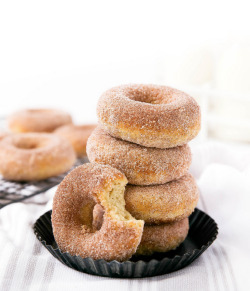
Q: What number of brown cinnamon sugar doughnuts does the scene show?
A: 8